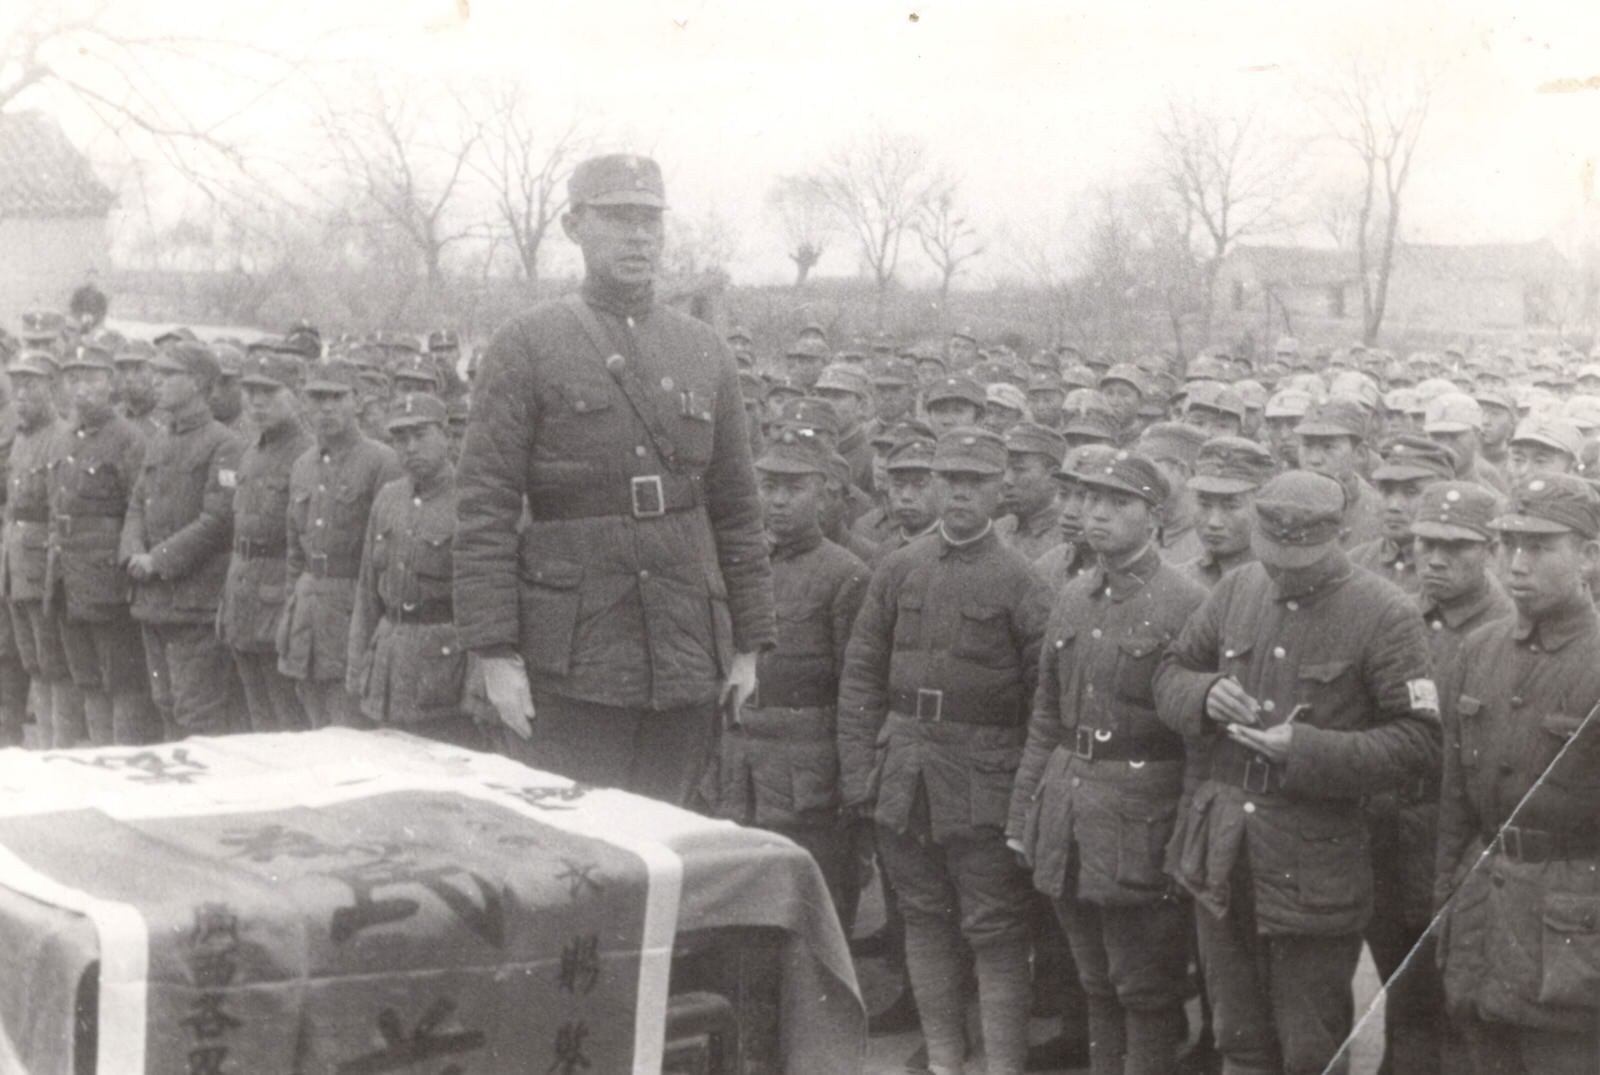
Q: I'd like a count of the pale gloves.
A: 2